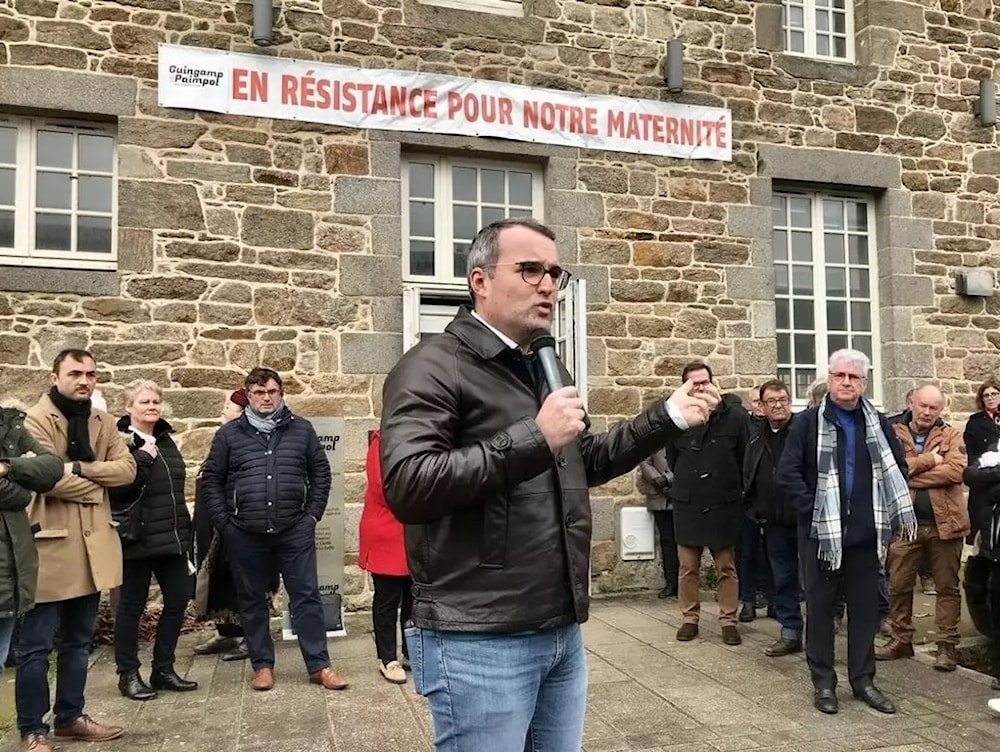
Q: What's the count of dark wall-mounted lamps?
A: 3